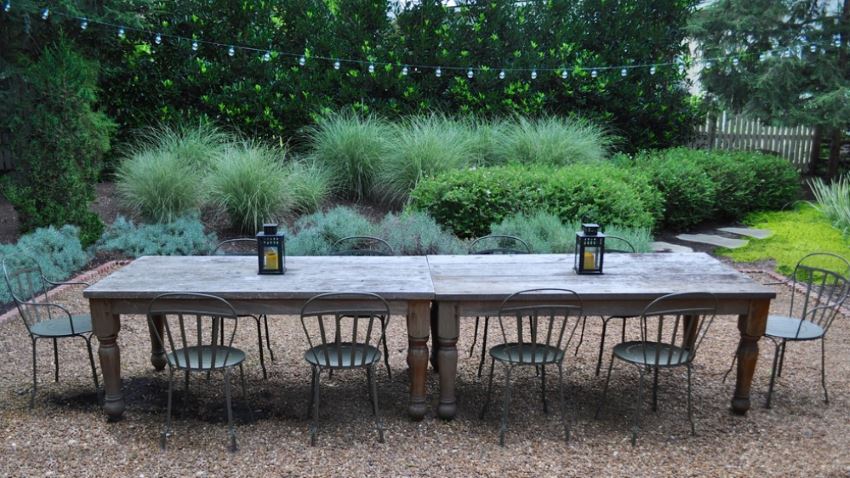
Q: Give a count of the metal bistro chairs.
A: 10